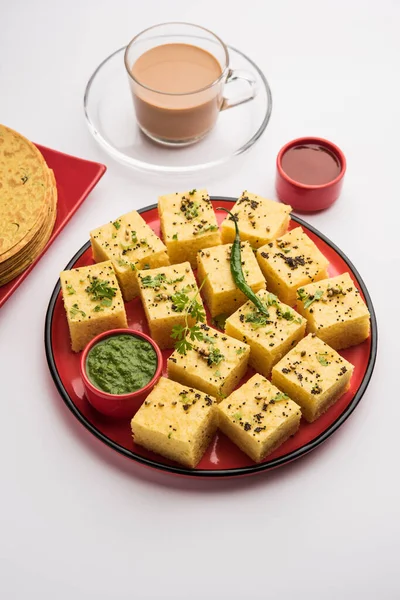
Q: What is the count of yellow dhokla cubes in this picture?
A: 13